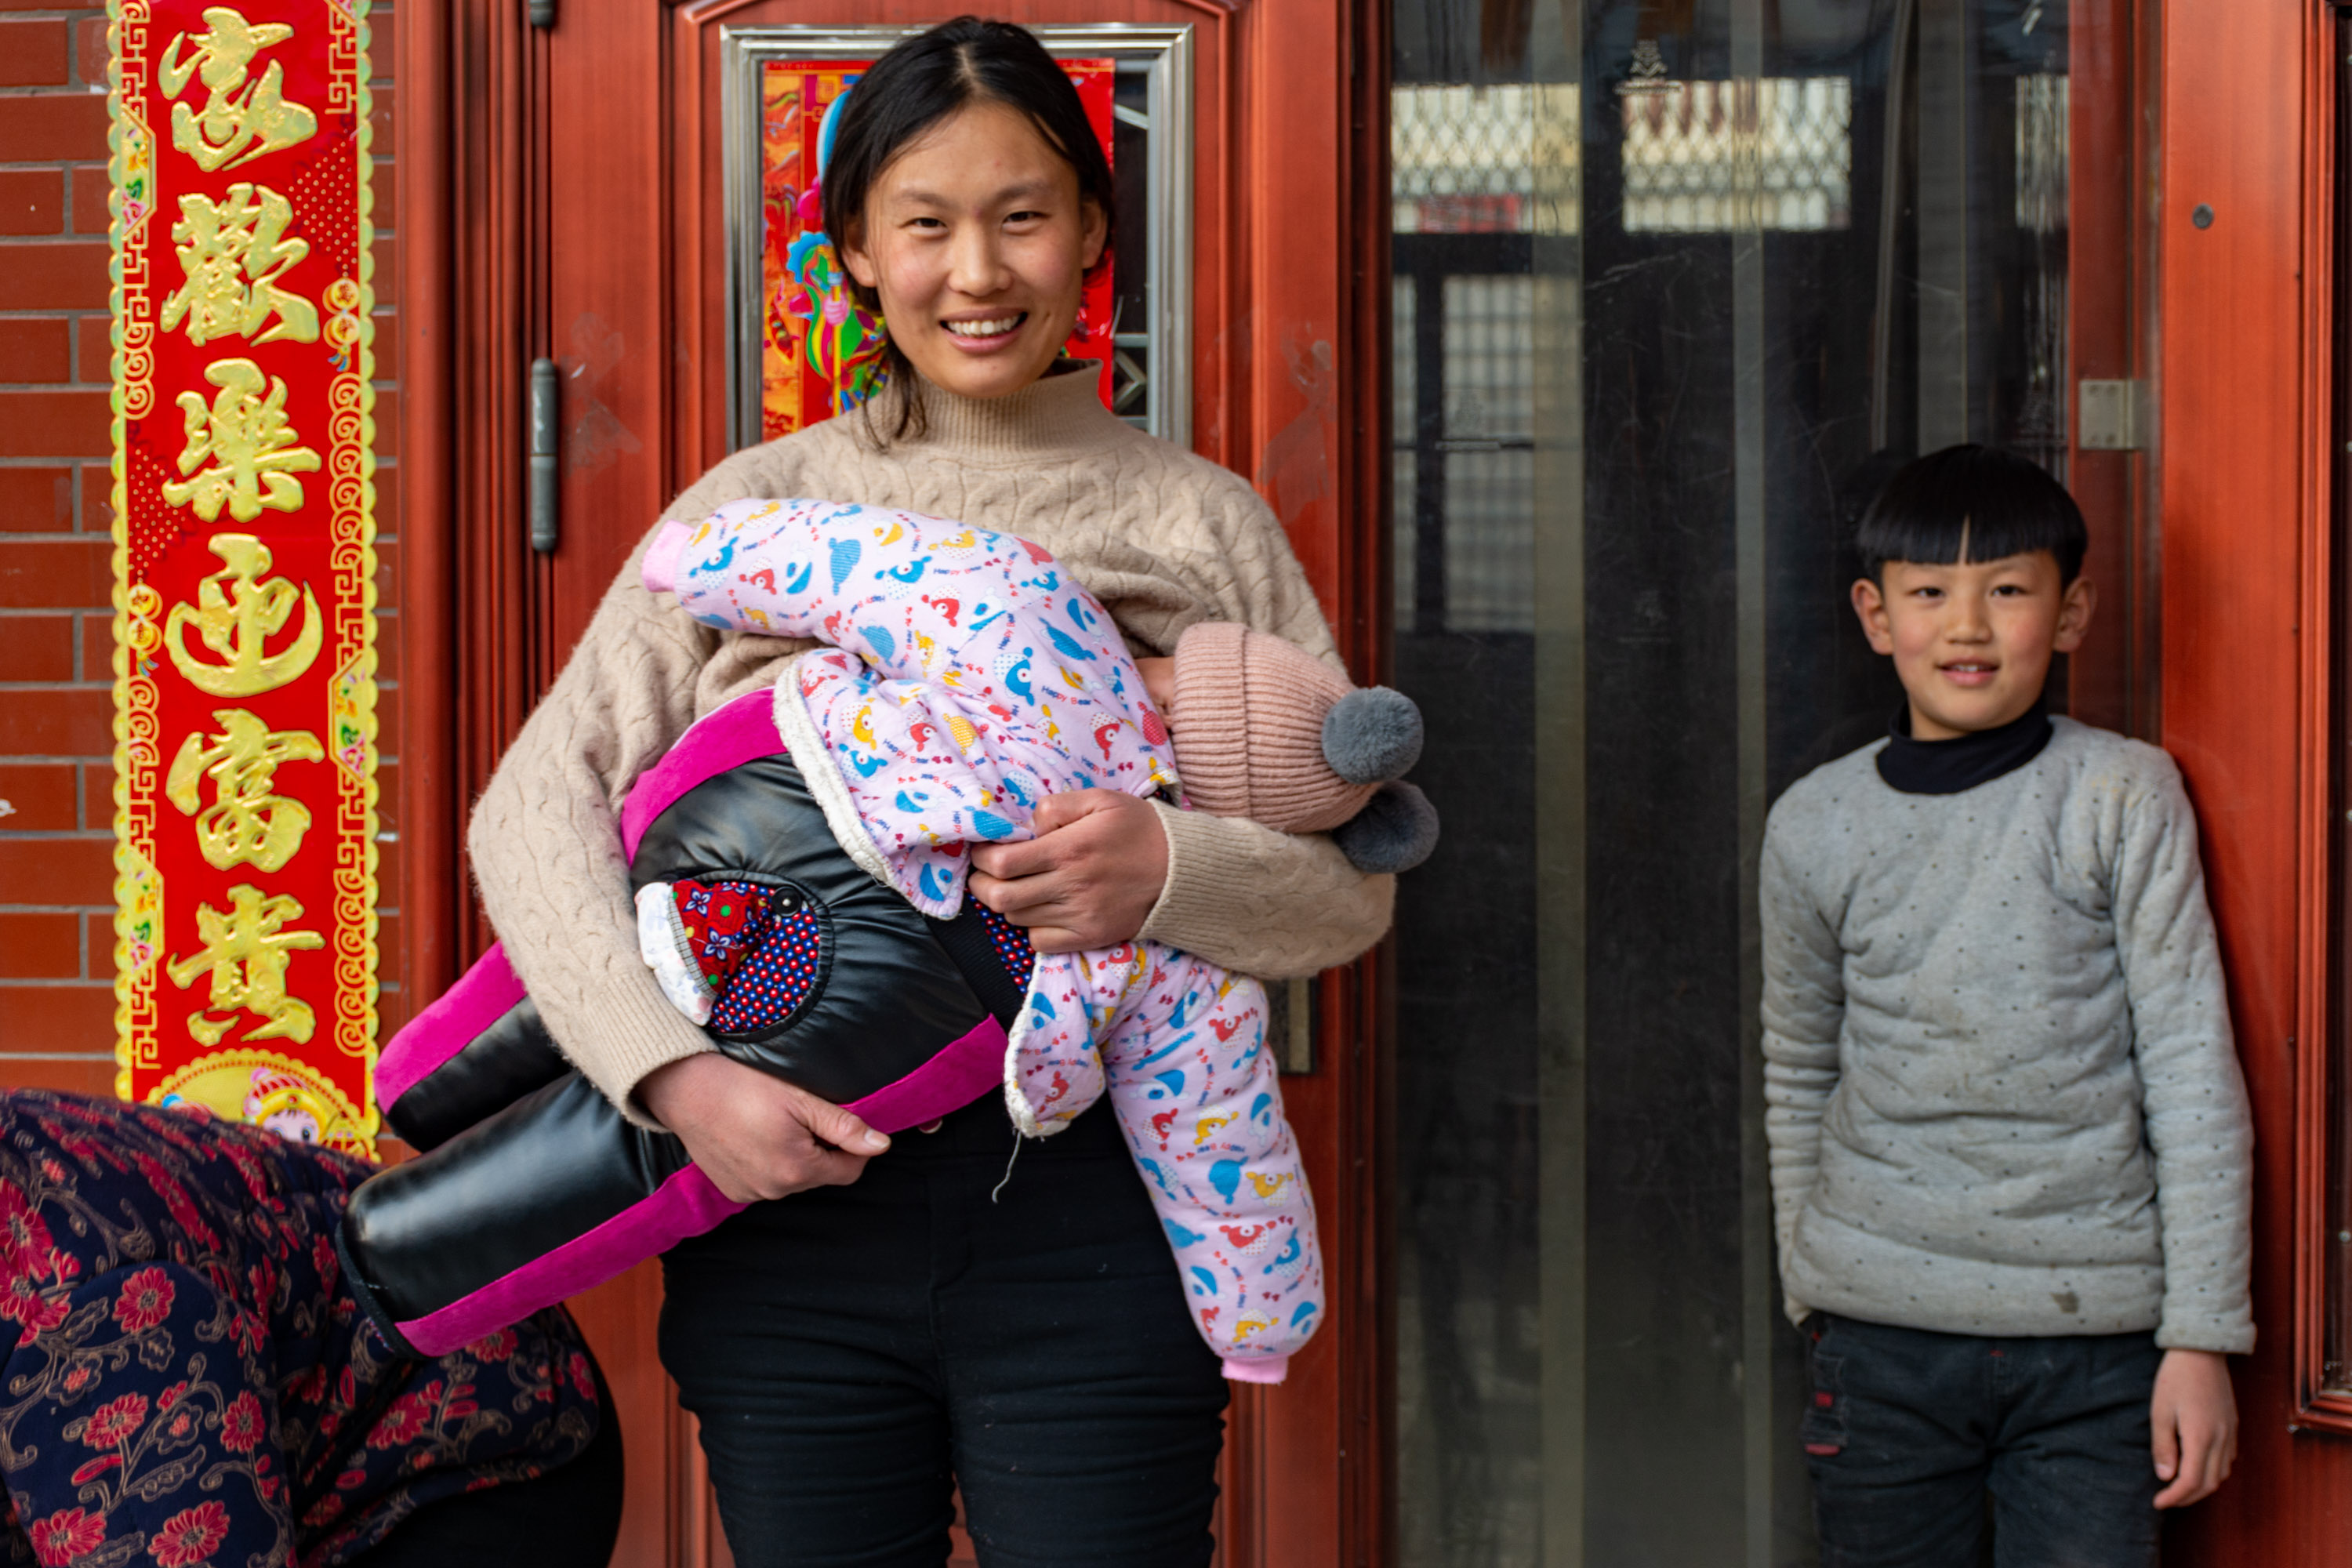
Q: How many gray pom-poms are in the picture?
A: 2